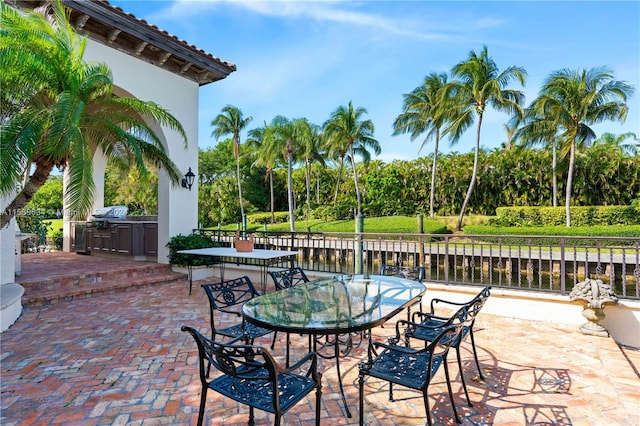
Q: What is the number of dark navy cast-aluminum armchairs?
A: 6